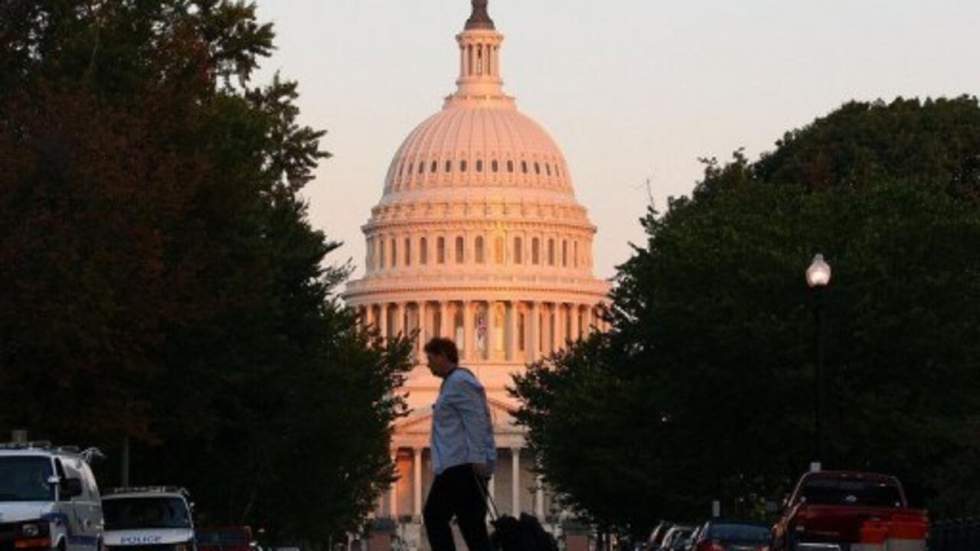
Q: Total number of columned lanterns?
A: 1